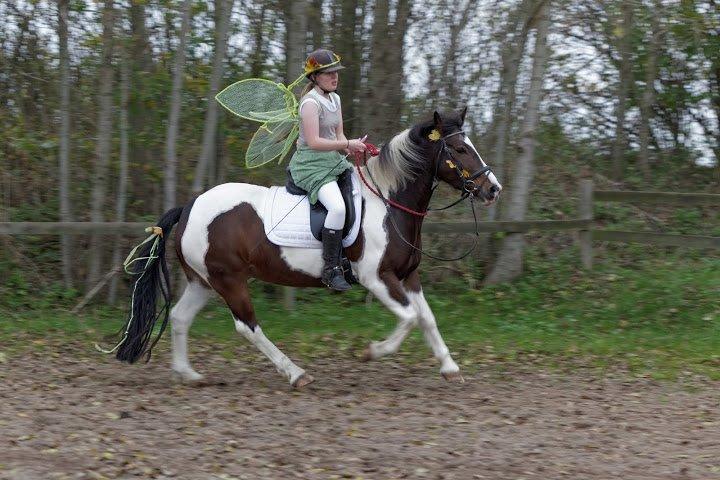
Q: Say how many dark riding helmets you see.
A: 1